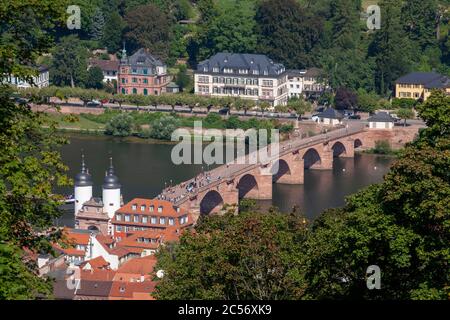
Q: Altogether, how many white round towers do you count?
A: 2